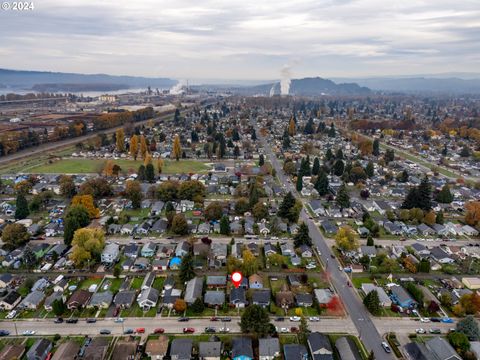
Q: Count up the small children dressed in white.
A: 0